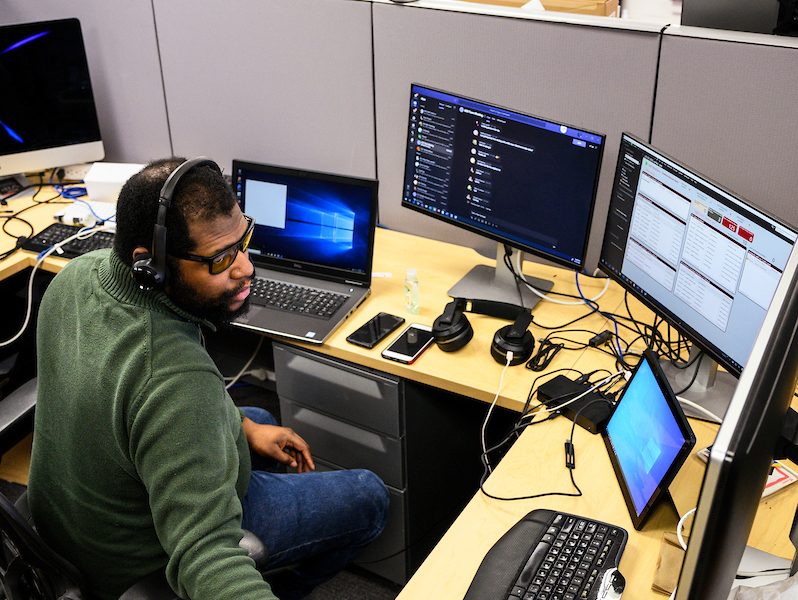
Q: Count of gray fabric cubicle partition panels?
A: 4